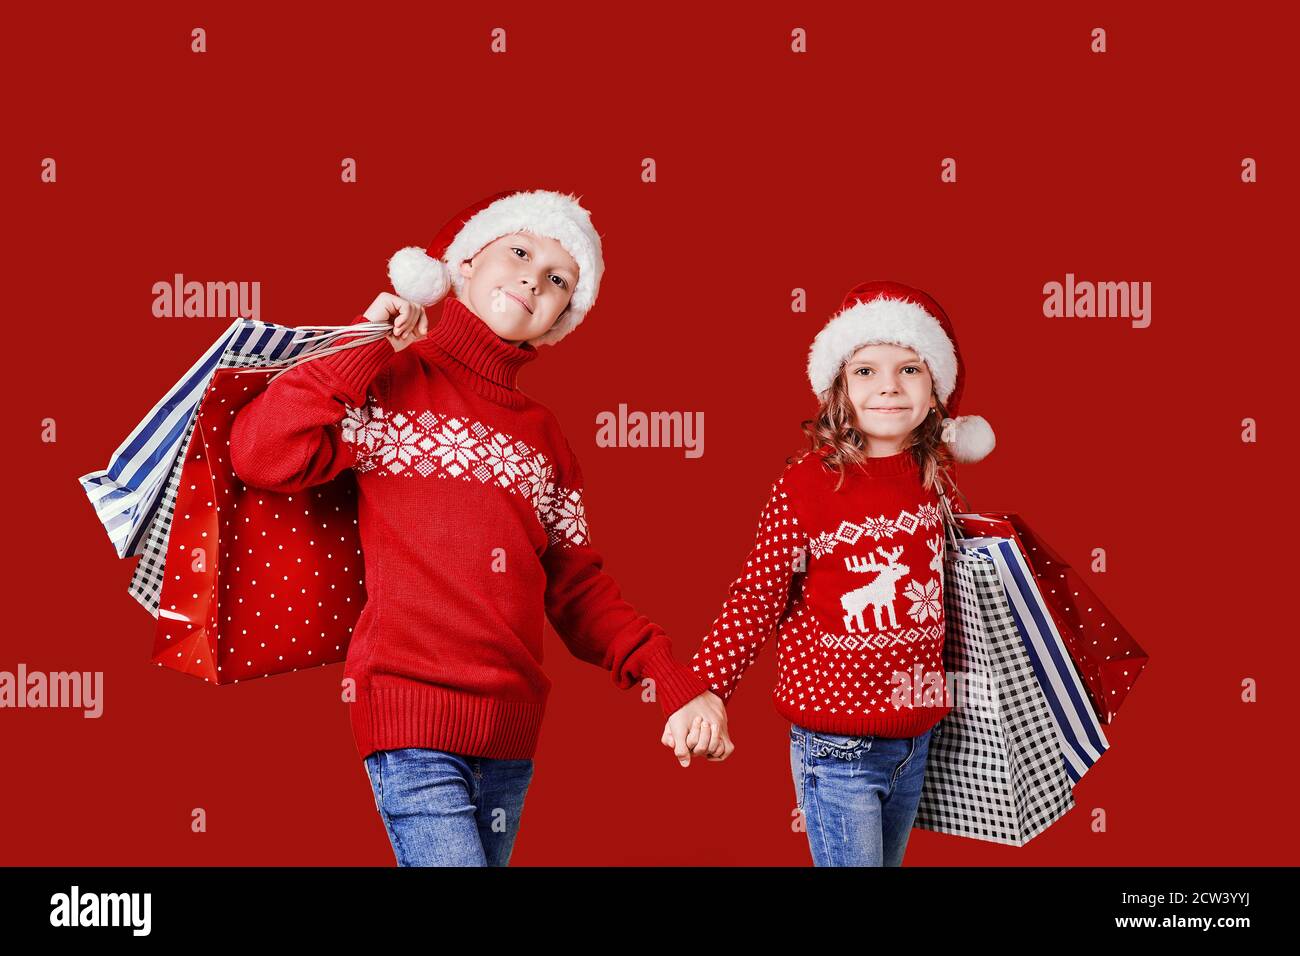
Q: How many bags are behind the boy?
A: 3